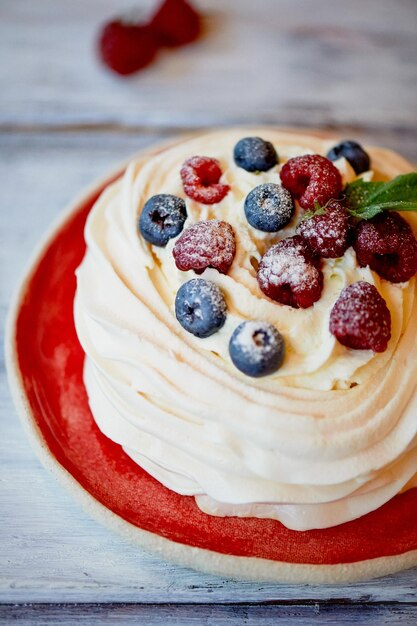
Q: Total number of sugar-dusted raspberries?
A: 7